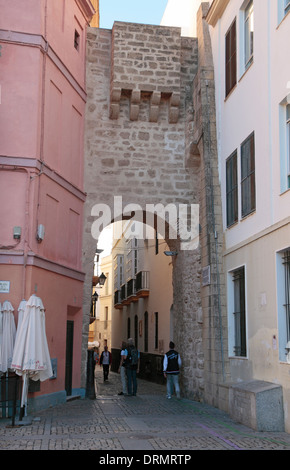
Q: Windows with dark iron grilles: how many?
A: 2